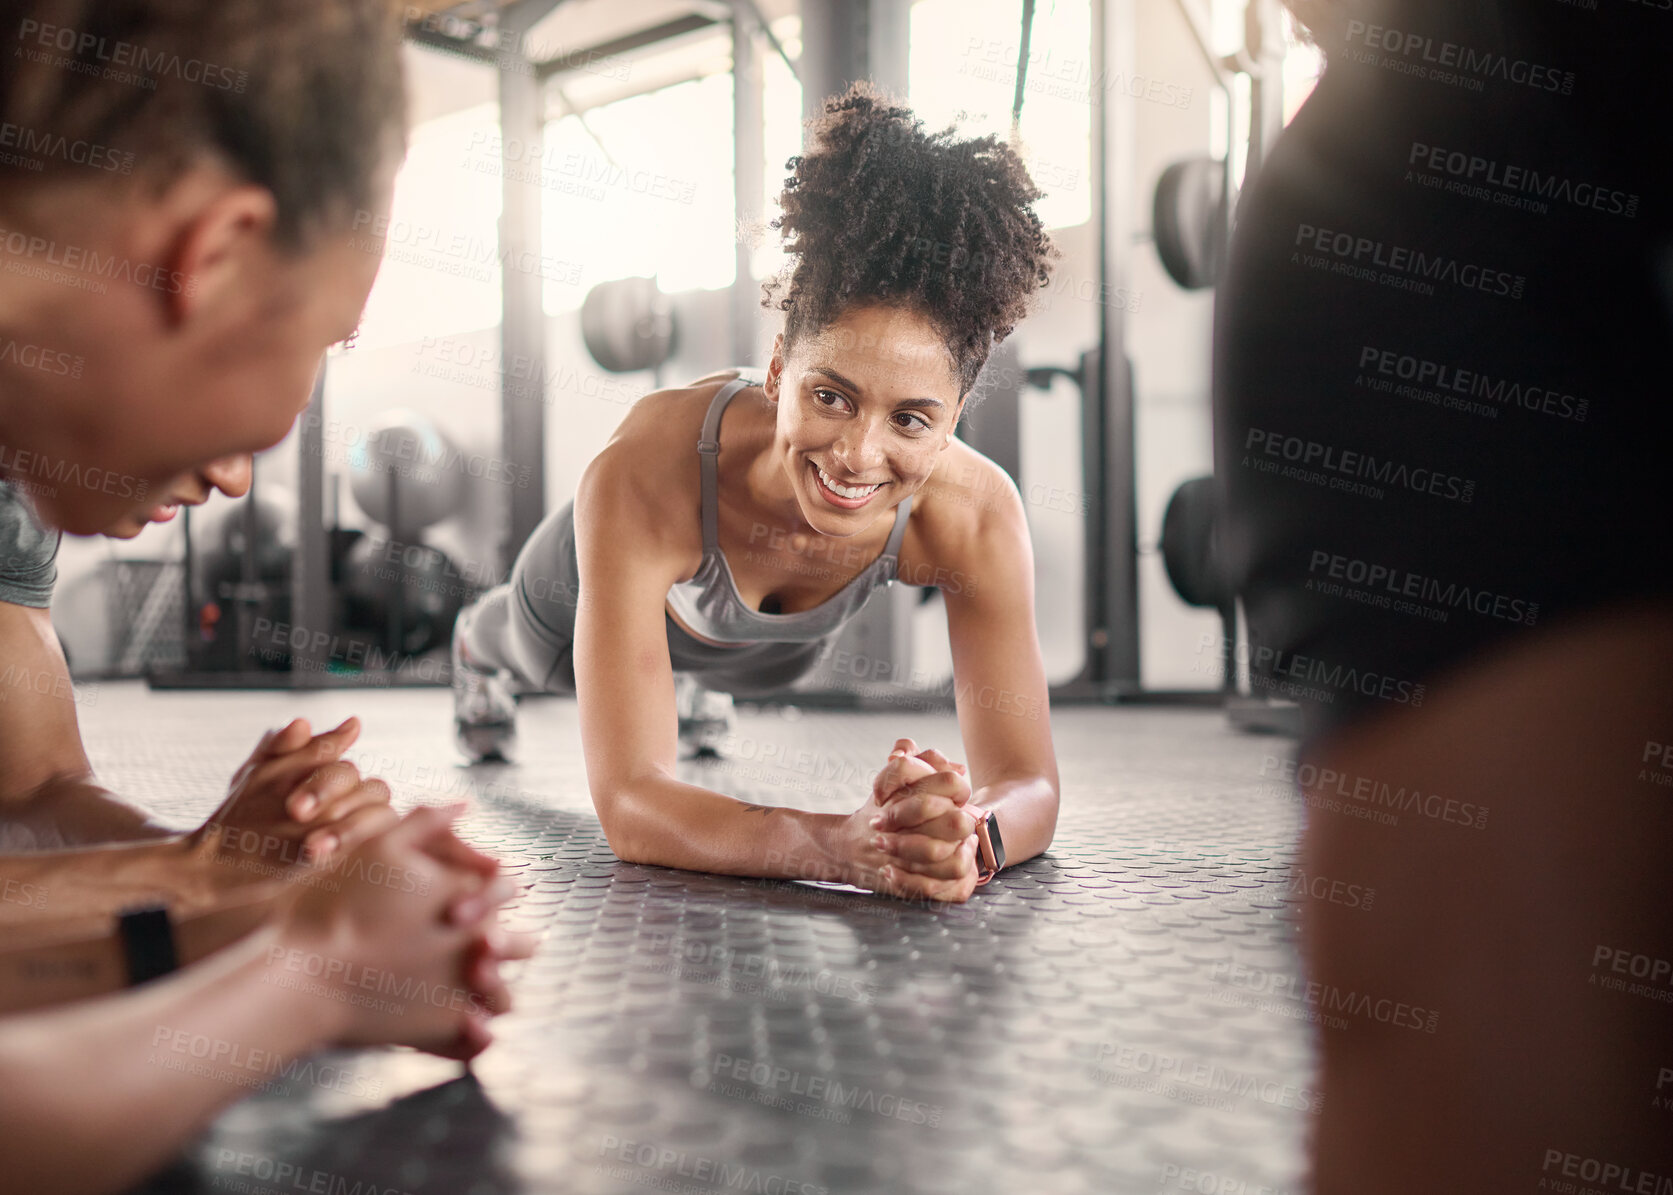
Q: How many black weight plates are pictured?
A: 3